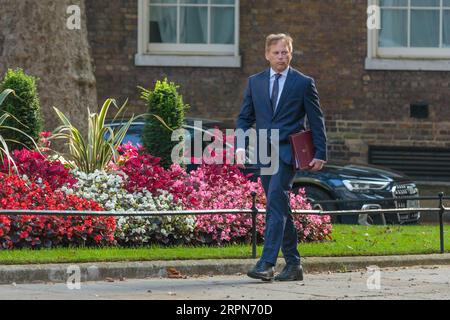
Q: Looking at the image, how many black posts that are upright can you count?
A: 2